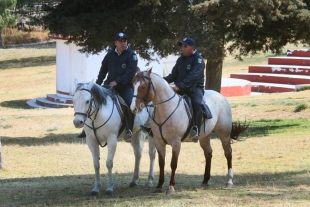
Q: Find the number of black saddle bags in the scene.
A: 1